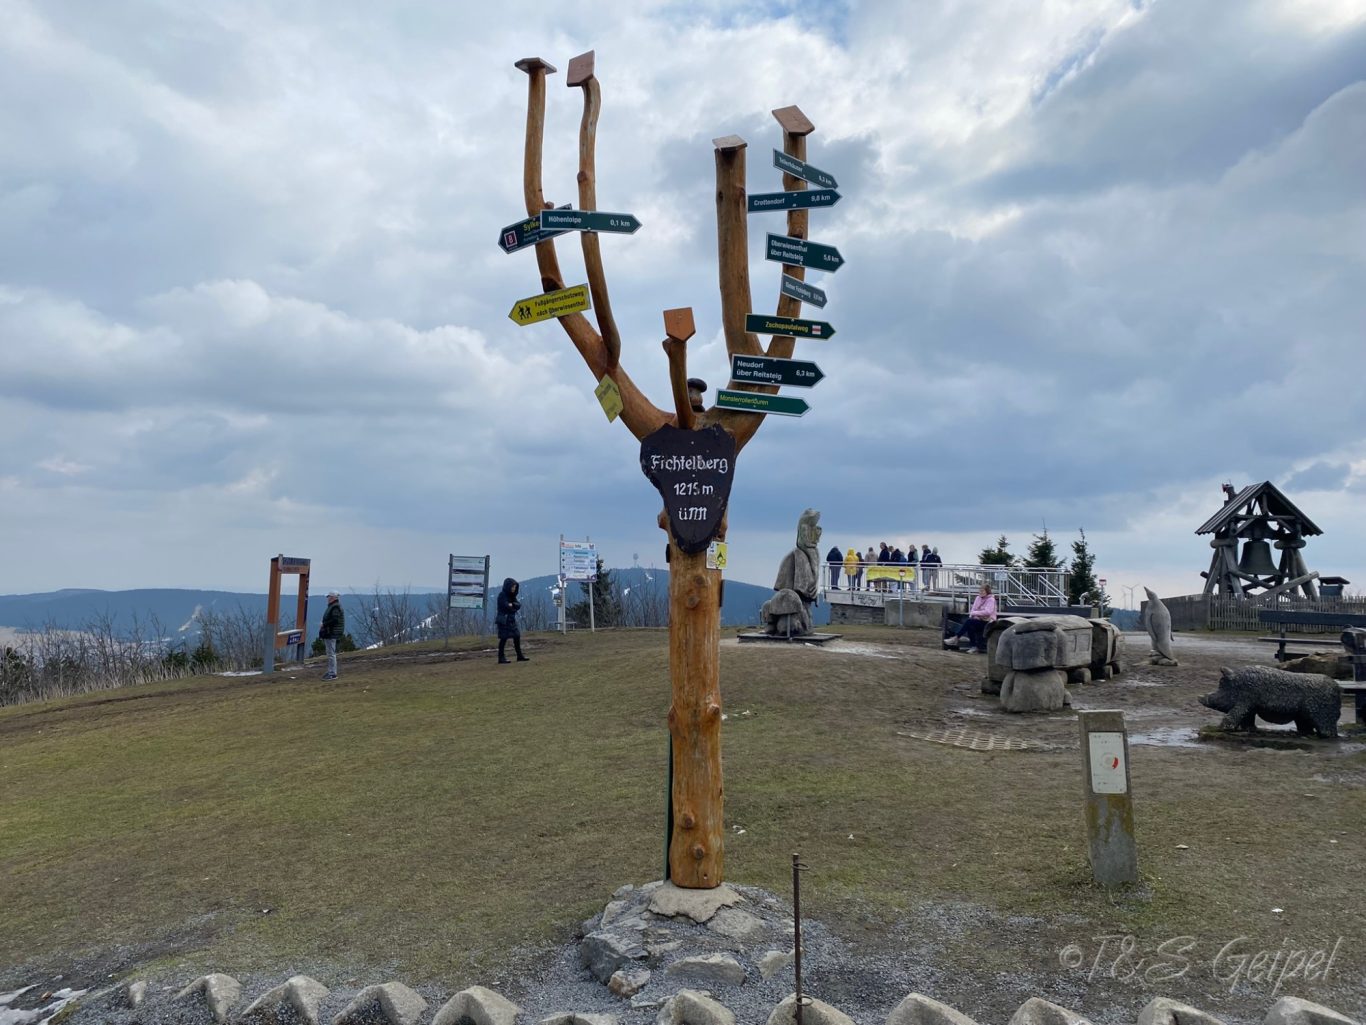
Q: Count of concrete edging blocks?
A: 12